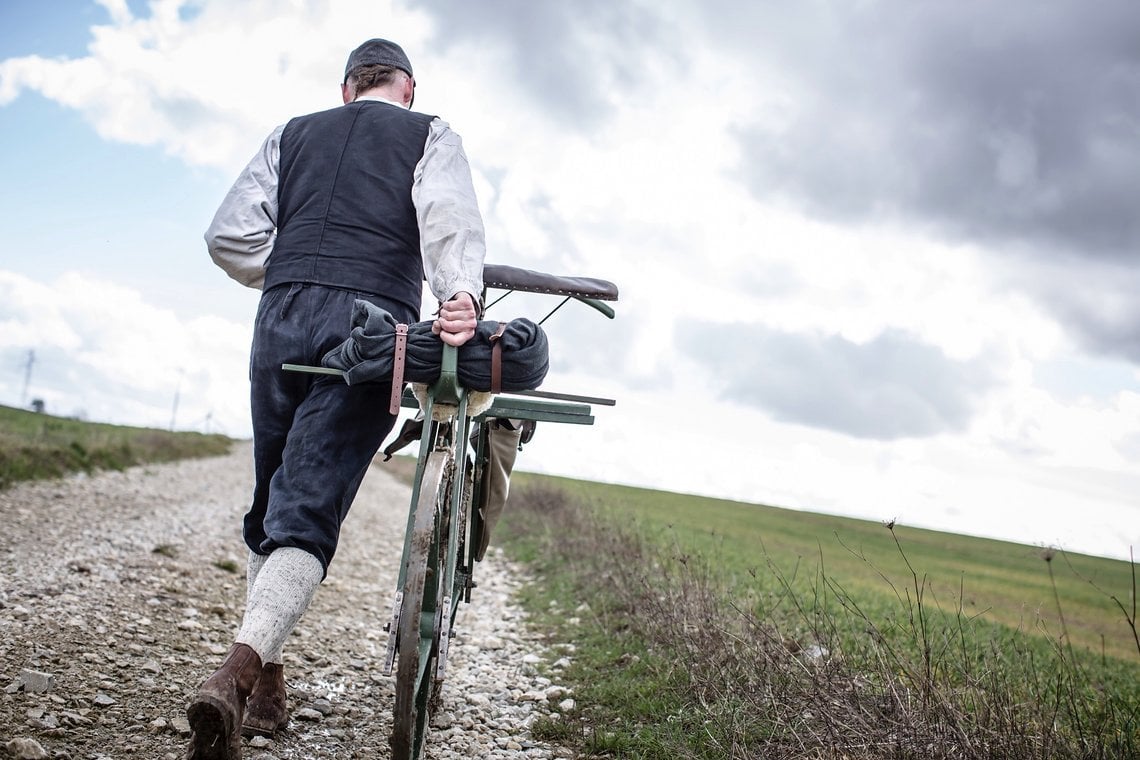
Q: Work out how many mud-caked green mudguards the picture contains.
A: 0